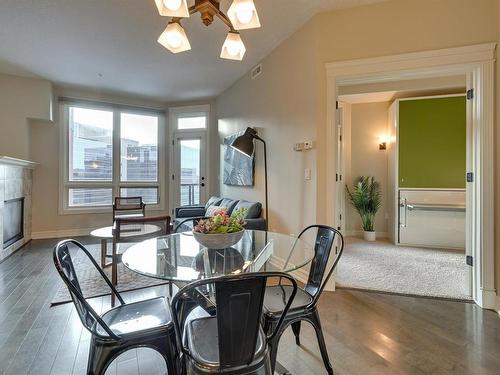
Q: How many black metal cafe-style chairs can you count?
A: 4